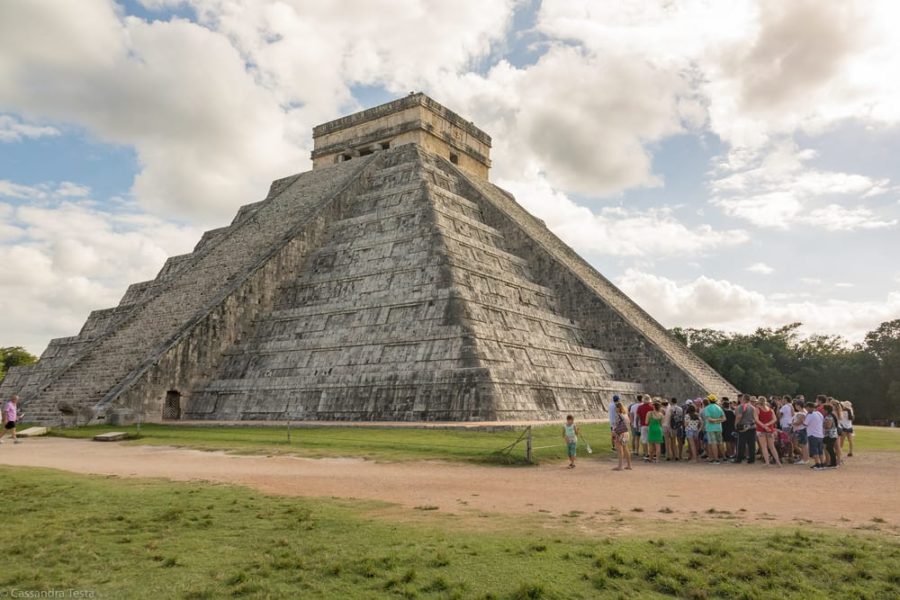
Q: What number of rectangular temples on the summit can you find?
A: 1